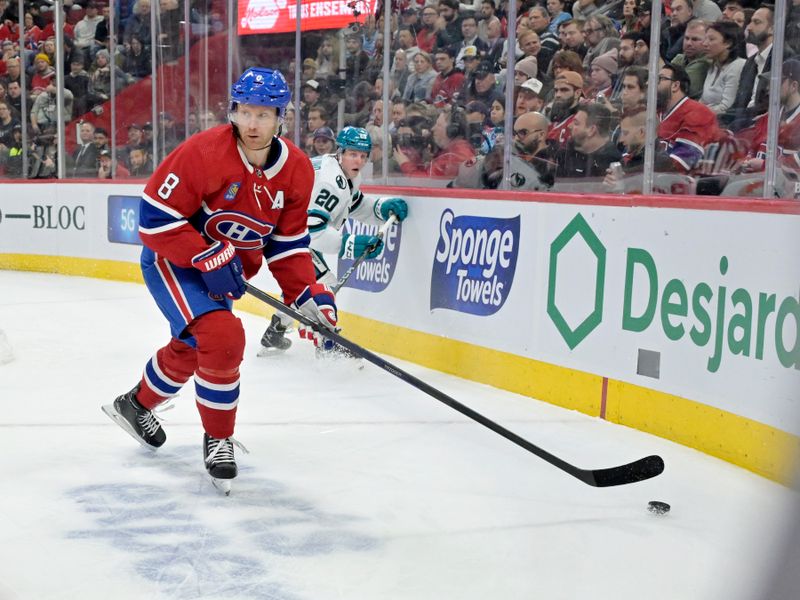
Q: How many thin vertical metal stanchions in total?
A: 11